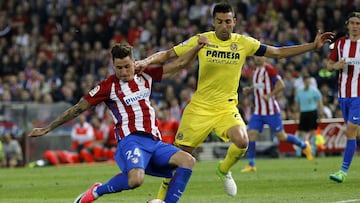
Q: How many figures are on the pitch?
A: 5